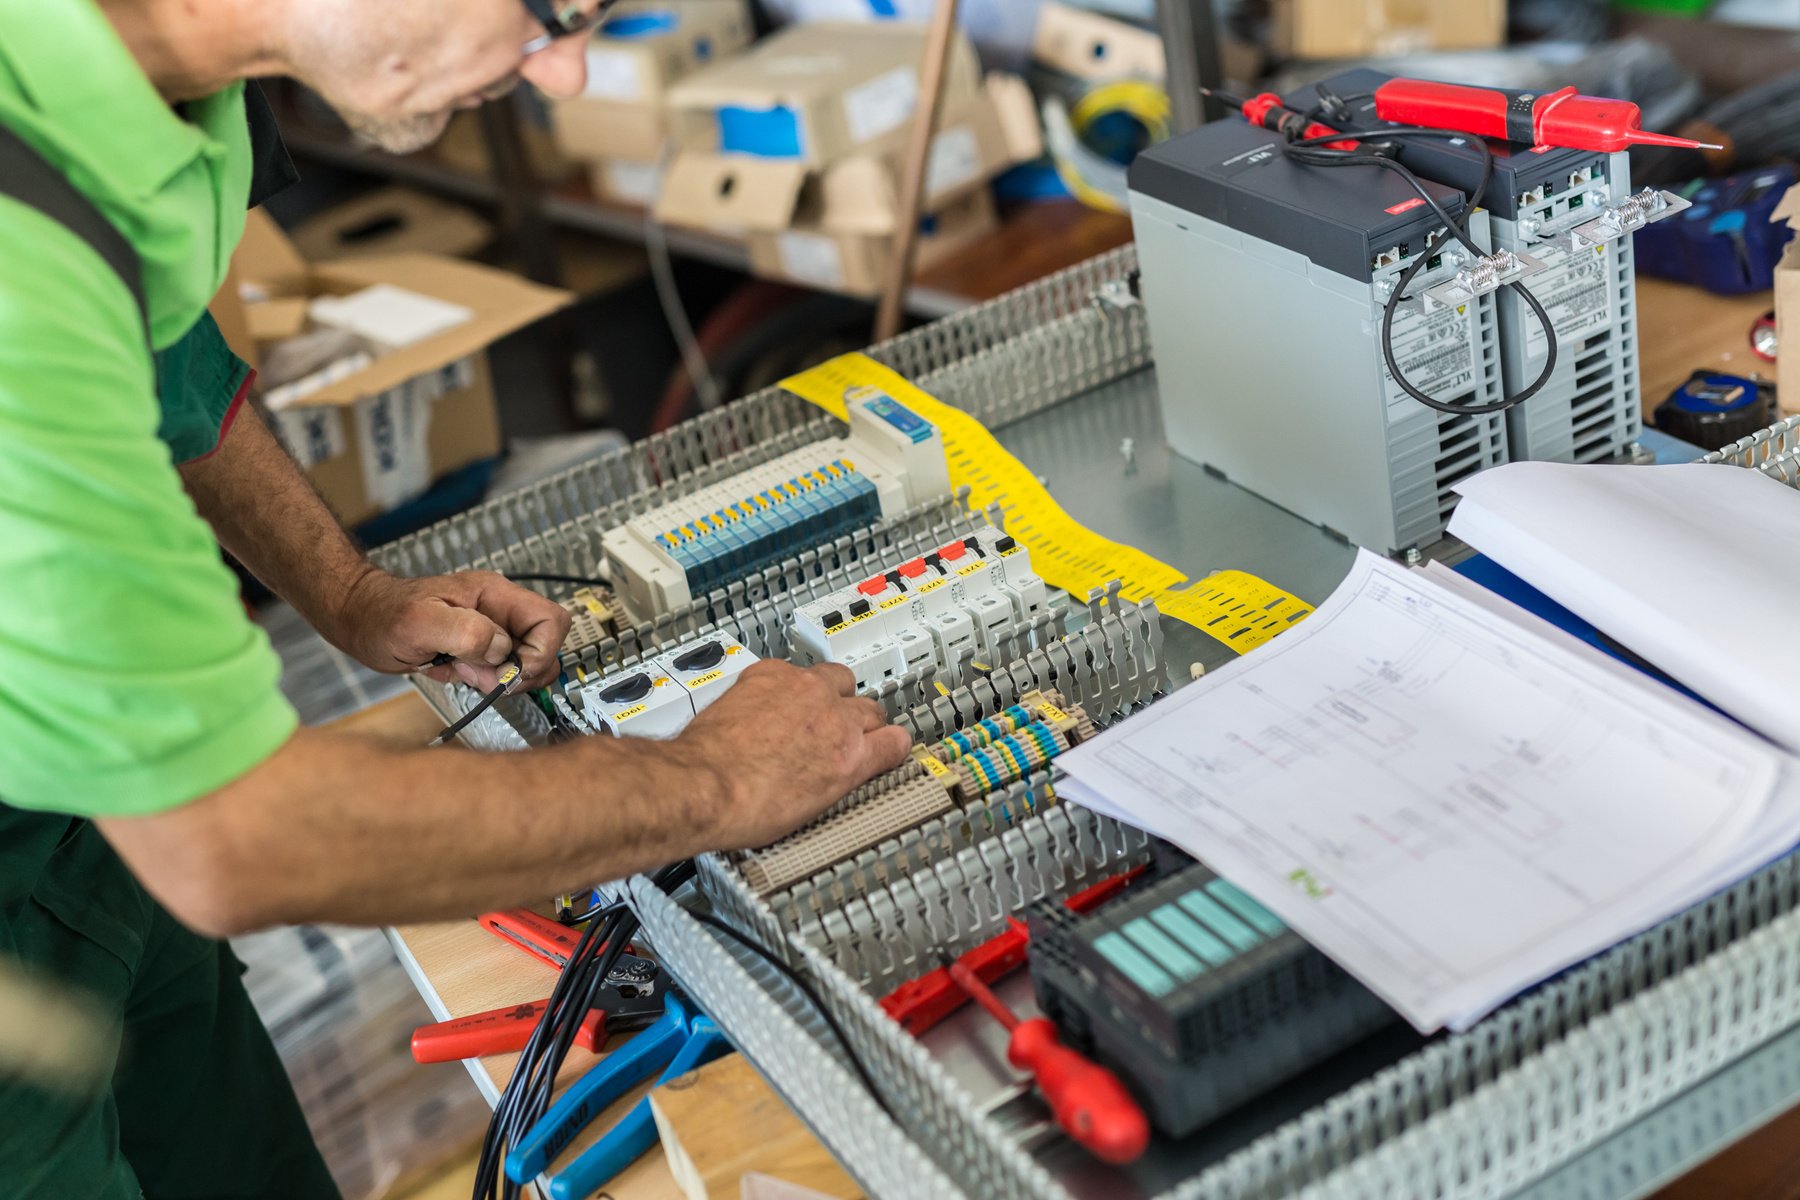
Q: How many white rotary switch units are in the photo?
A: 2